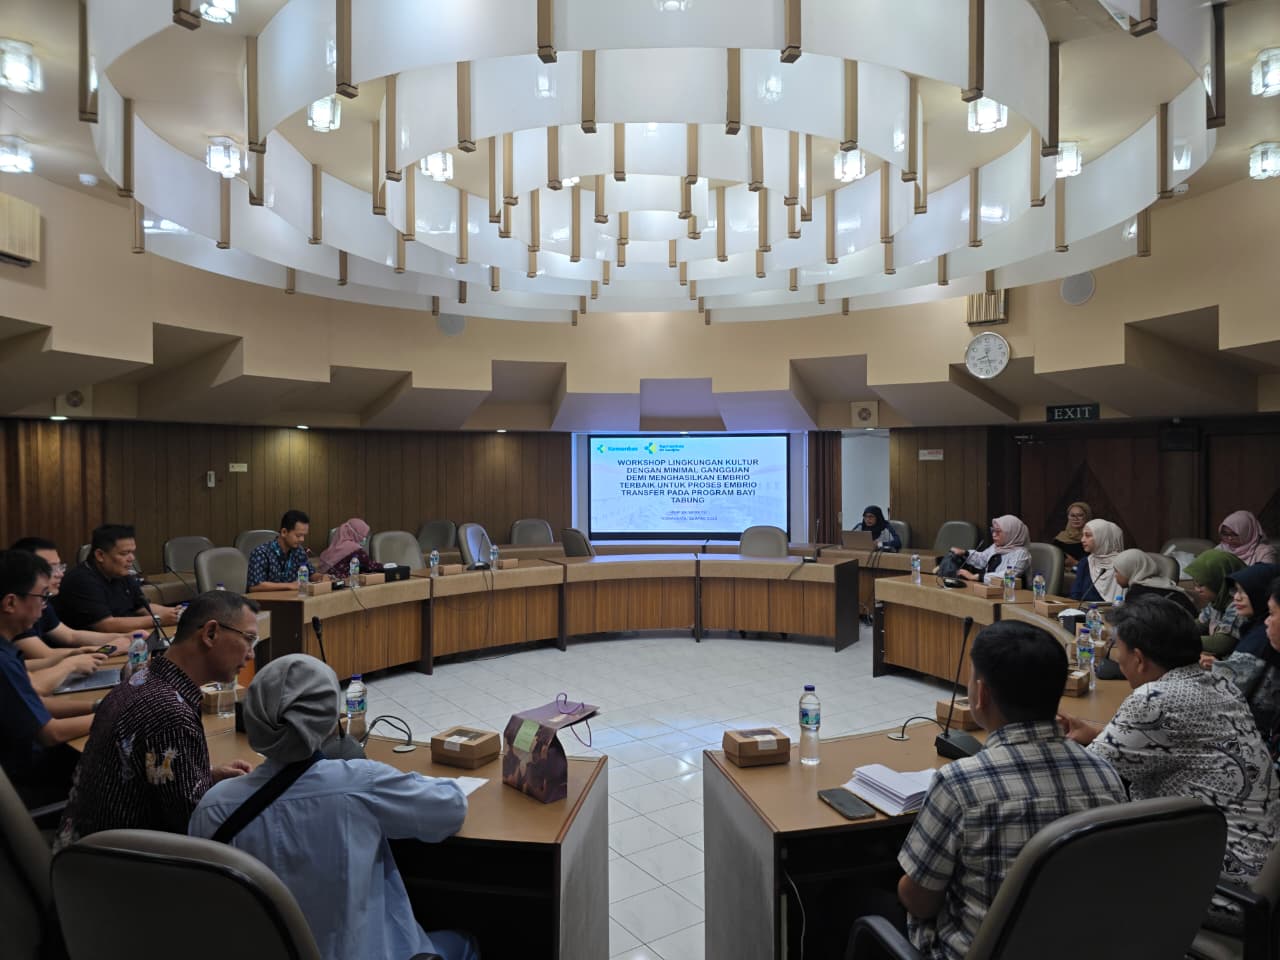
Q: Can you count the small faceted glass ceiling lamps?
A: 11